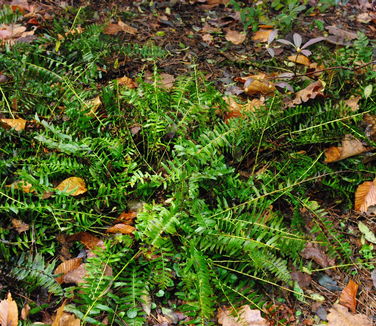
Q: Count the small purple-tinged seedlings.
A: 2